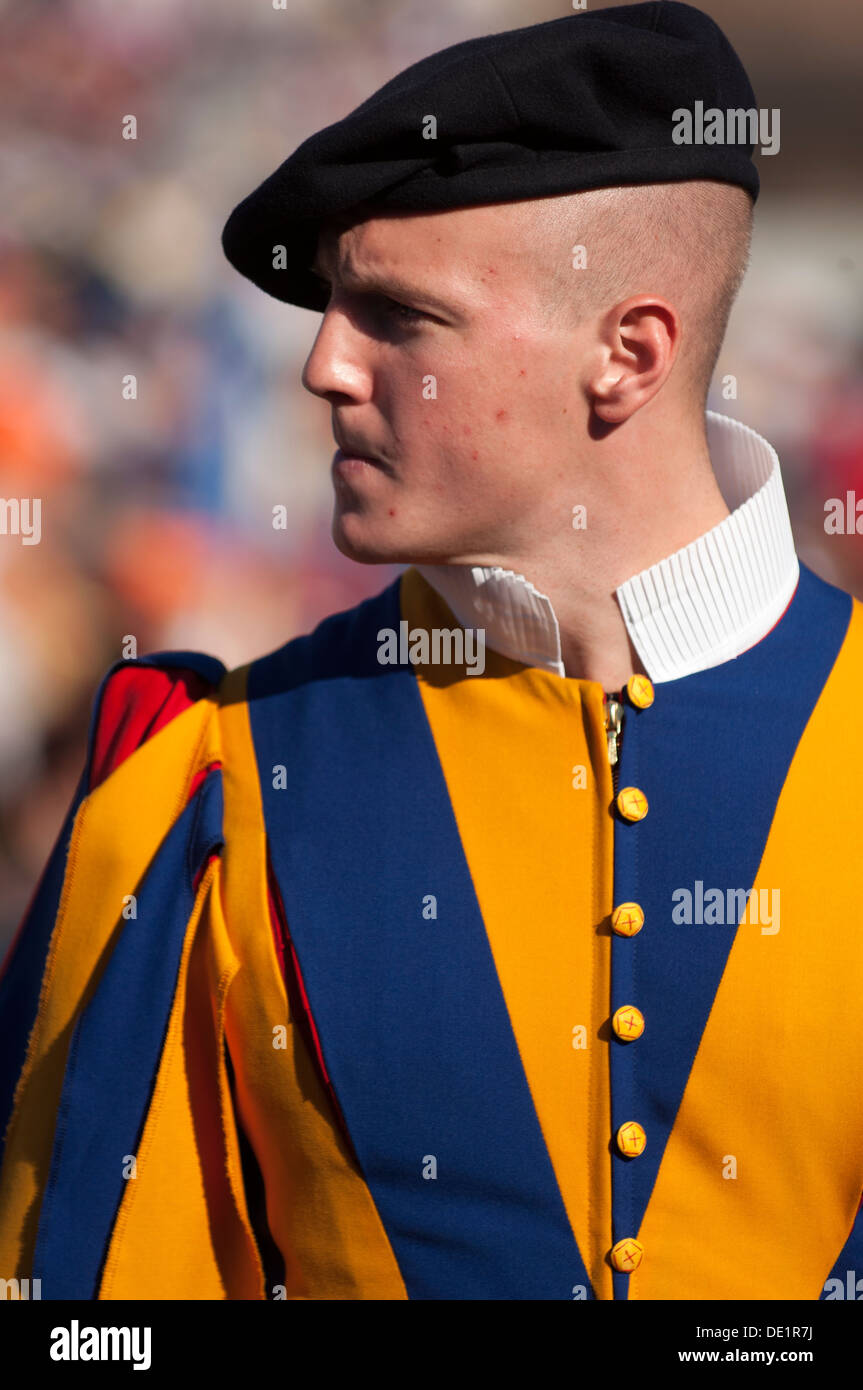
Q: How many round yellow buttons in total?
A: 6